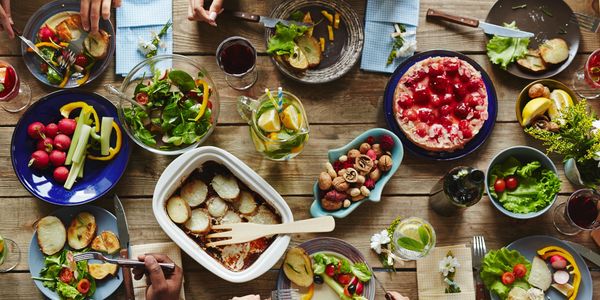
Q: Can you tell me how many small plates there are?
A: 6